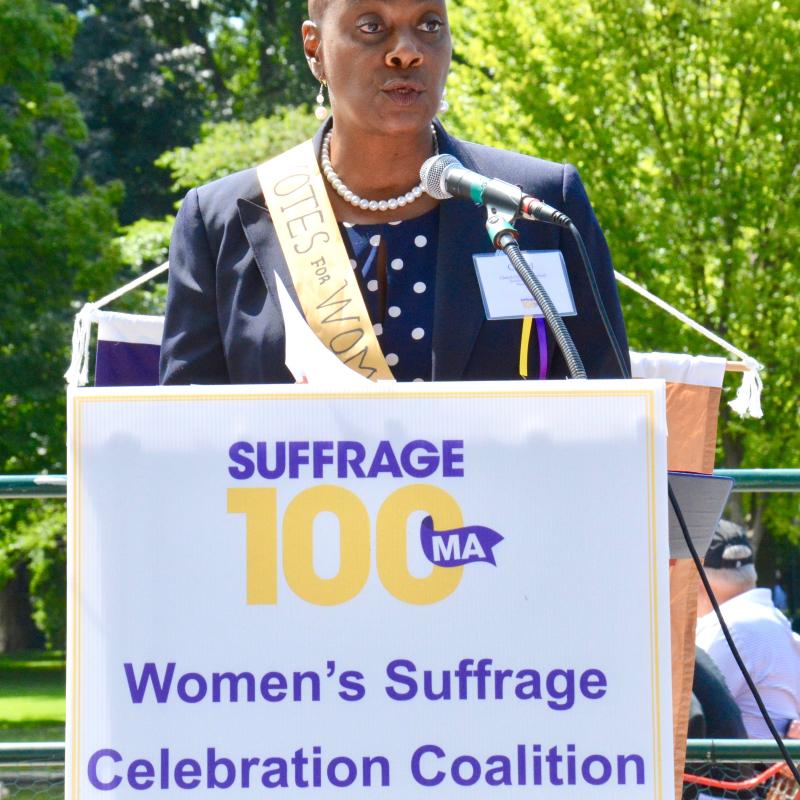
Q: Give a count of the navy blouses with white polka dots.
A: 1